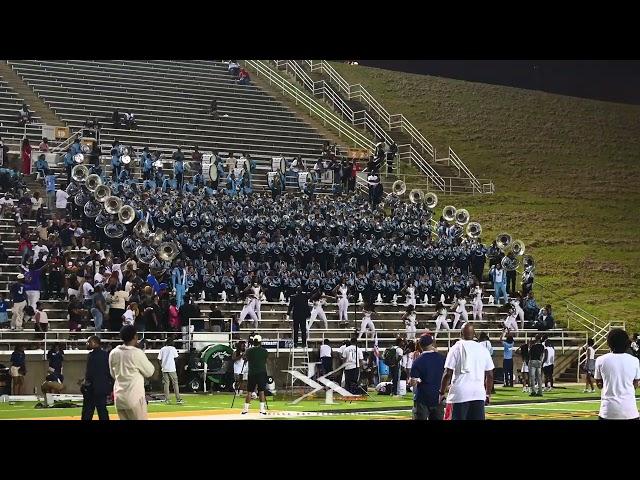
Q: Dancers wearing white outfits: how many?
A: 12